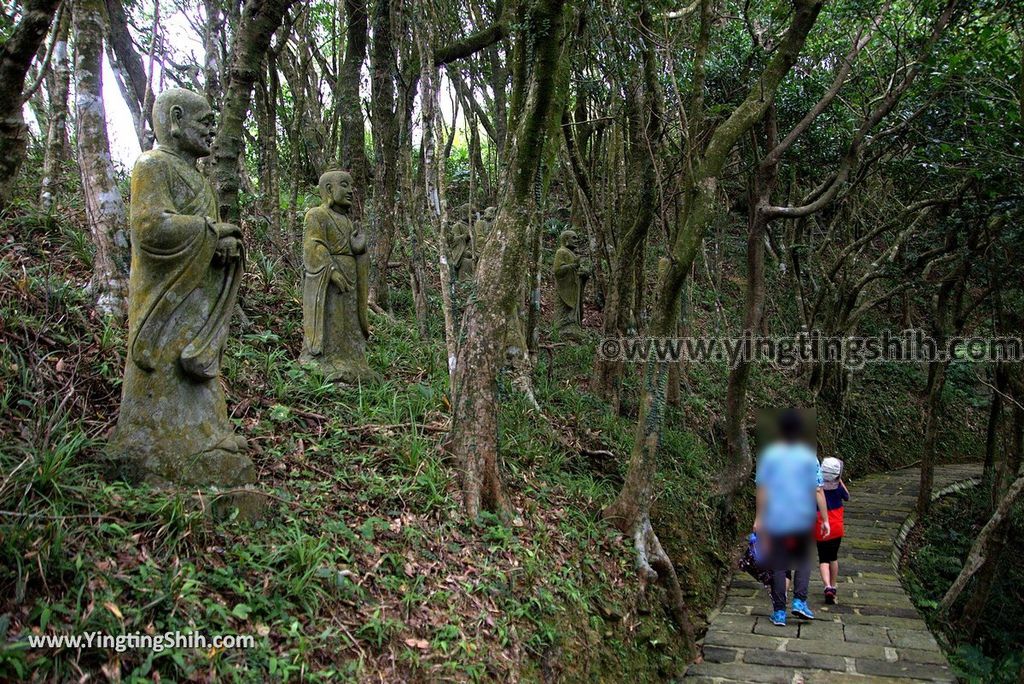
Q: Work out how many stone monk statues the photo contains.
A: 5